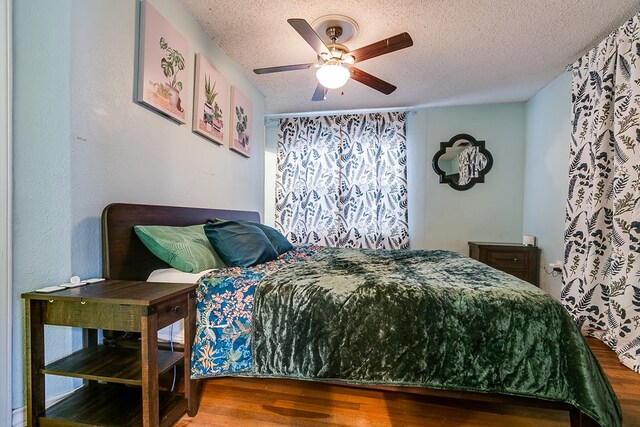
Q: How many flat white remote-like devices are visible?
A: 3